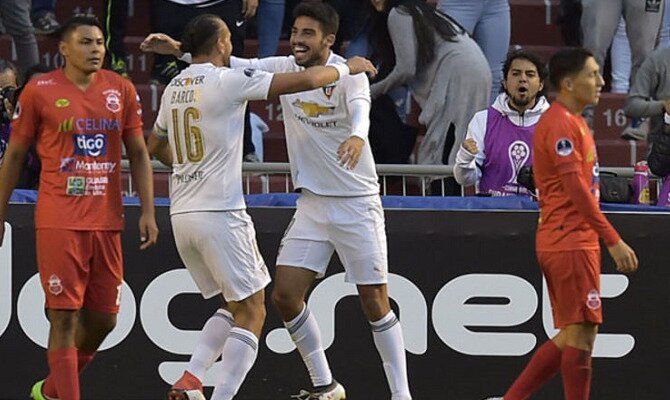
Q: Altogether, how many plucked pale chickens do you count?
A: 0